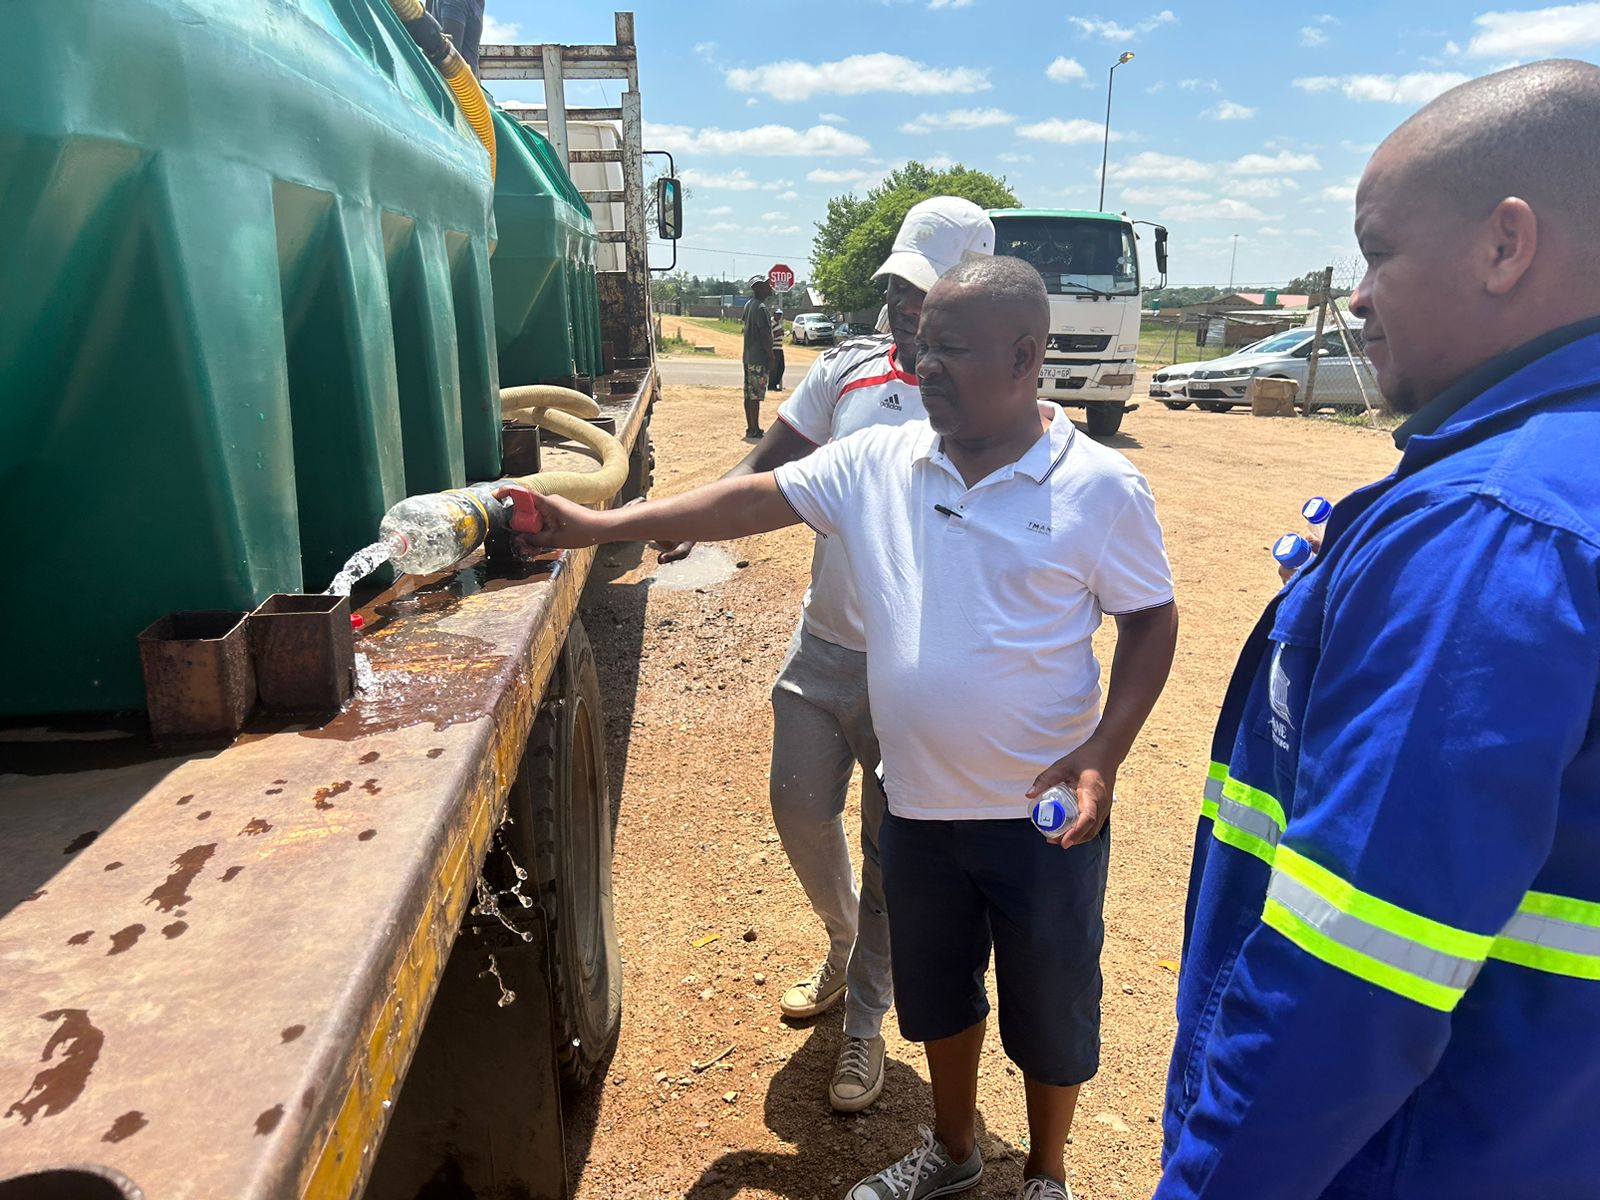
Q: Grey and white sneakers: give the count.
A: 4